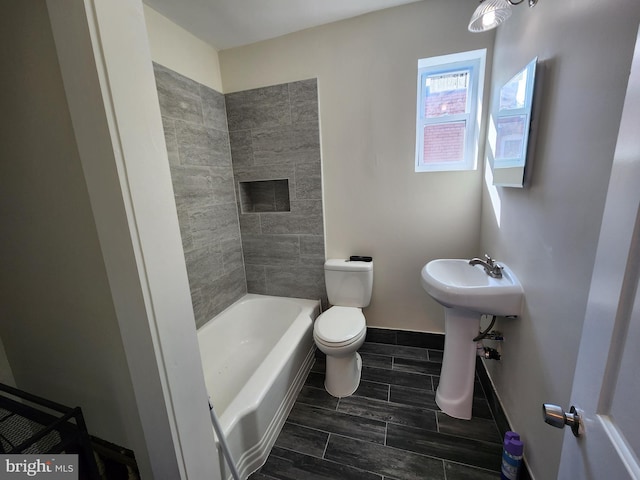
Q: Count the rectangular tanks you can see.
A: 1